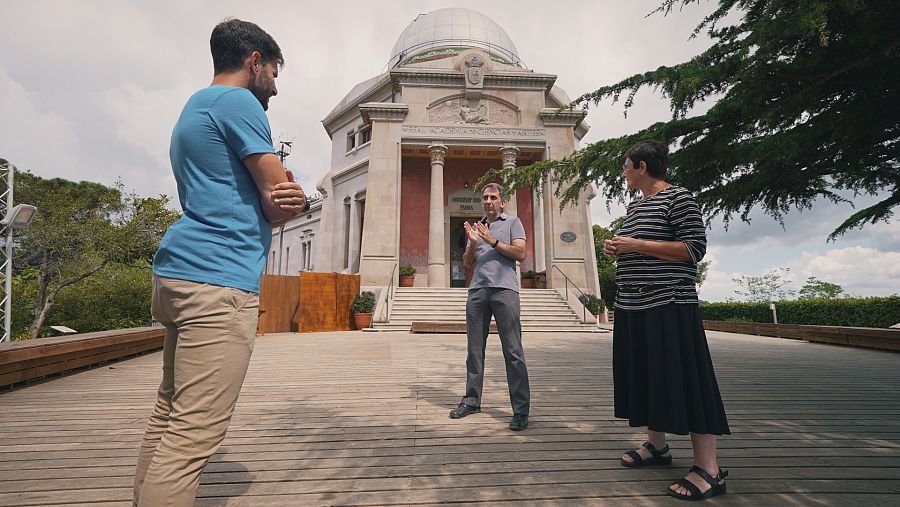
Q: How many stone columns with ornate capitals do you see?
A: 2